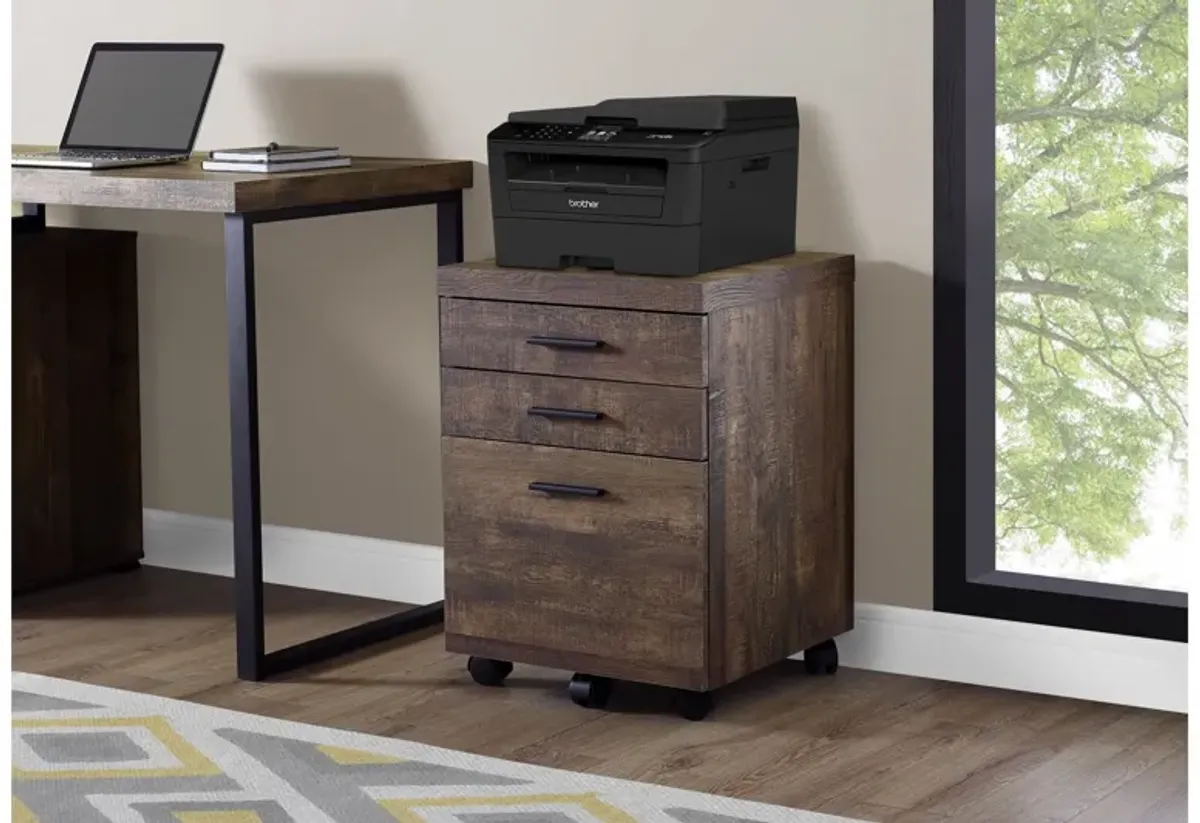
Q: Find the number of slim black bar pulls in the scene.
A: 3